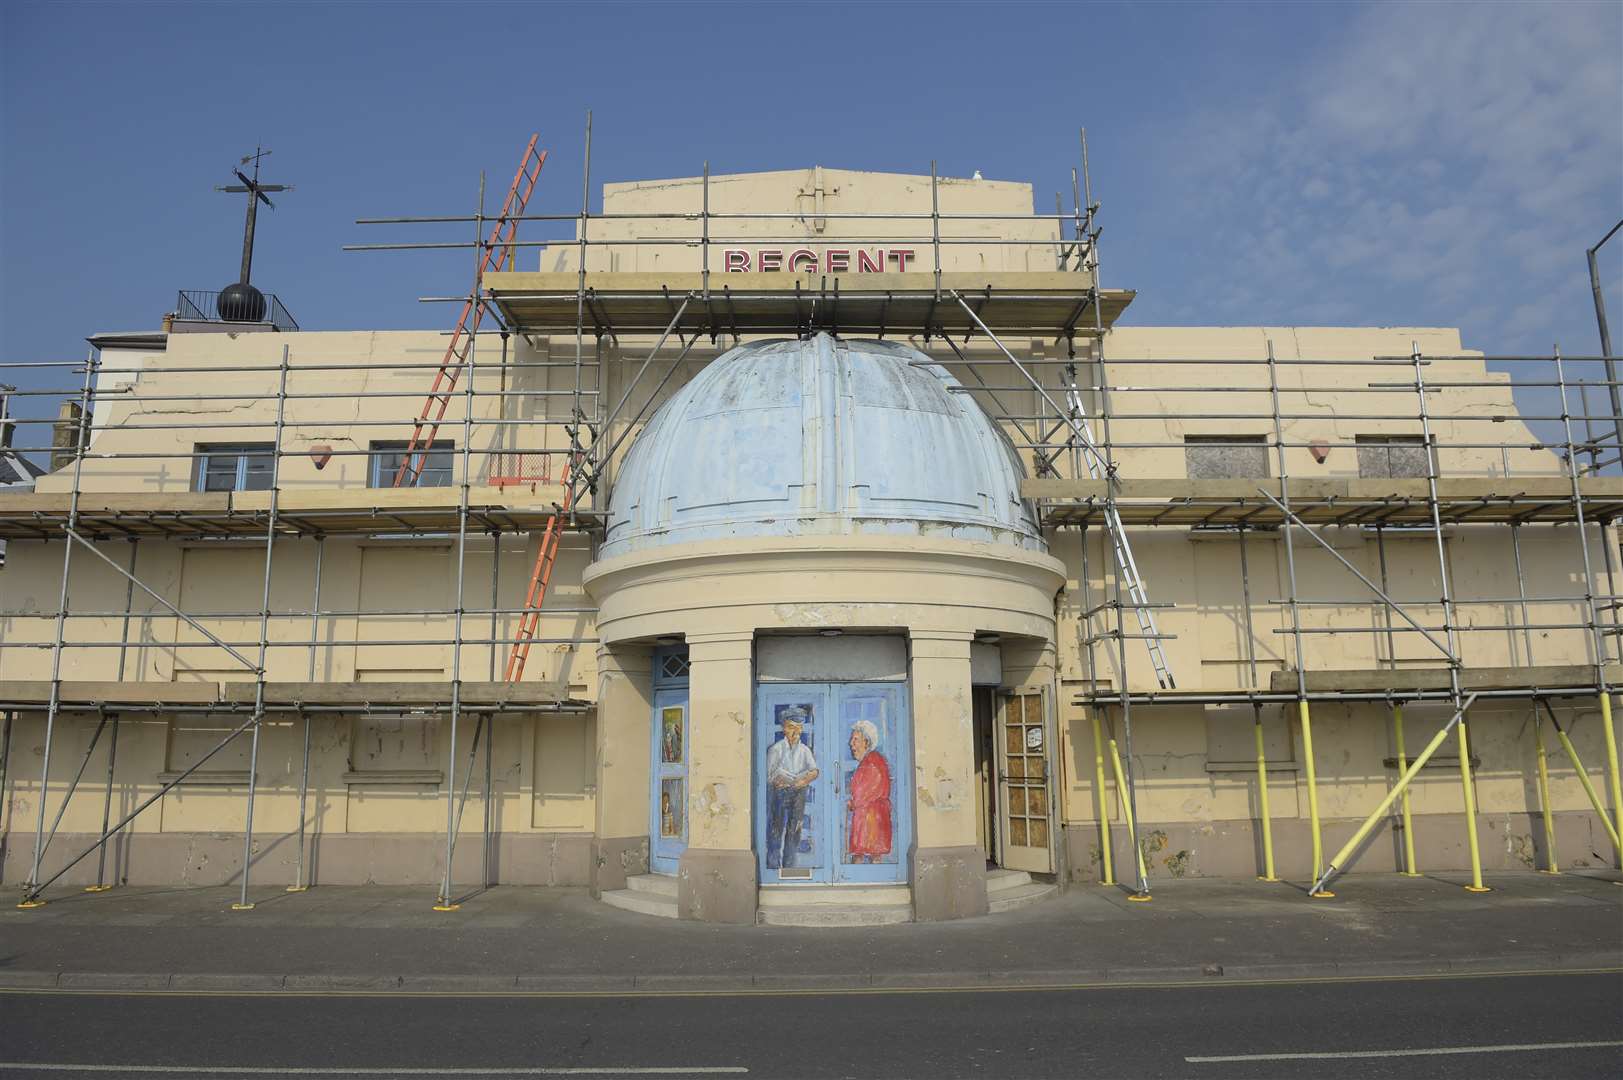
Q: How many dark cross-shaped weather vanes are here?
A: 1